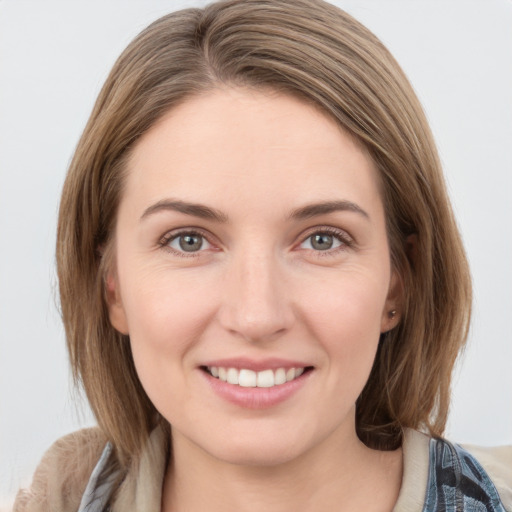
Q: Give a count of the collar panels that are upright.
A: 2